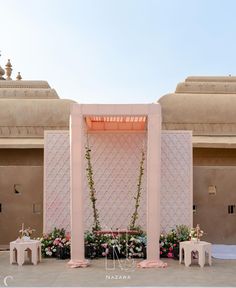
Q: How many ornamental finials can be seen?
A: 3